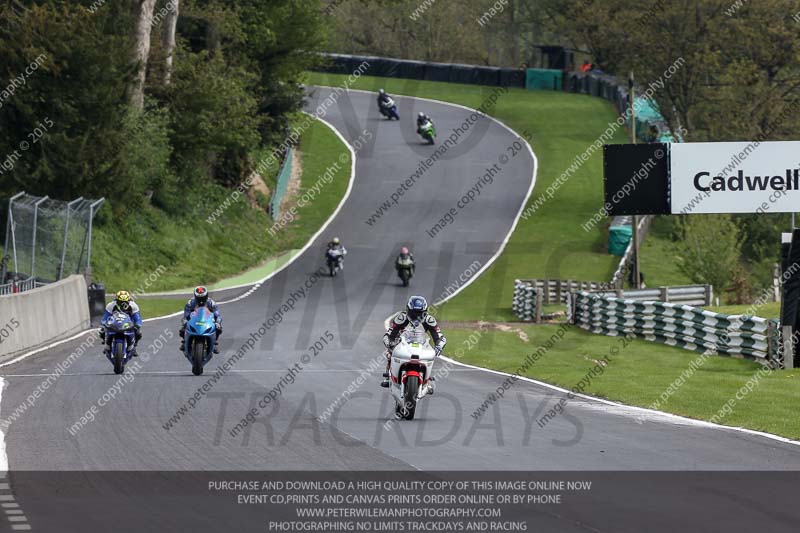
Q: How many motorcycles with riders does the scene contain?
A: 7